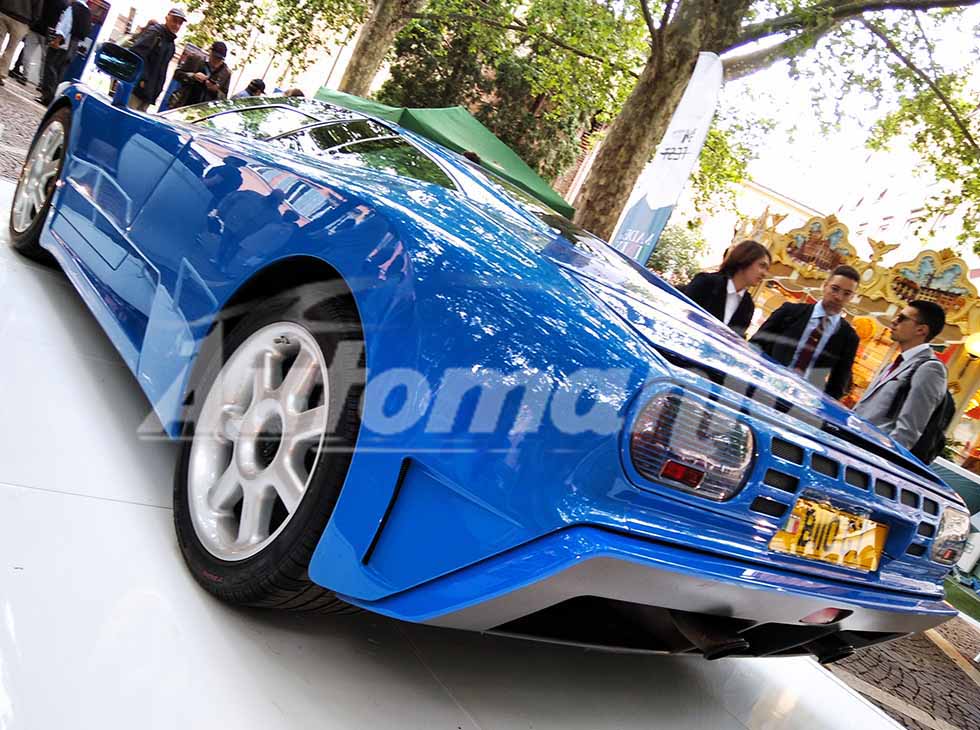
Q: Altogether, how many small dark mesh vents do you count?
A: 10